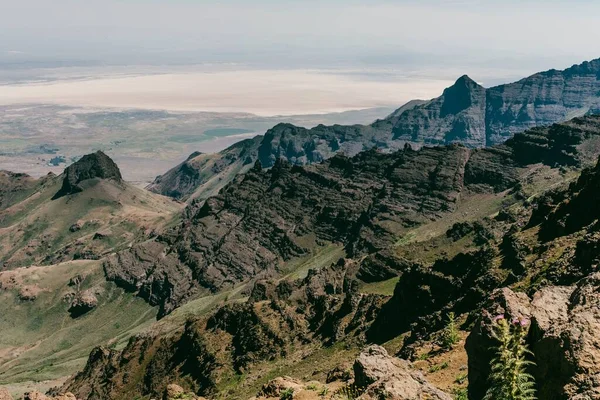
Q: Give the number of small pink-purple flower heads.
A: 3